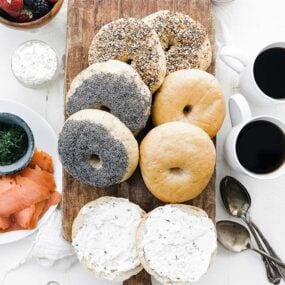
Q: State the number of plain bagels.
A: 2